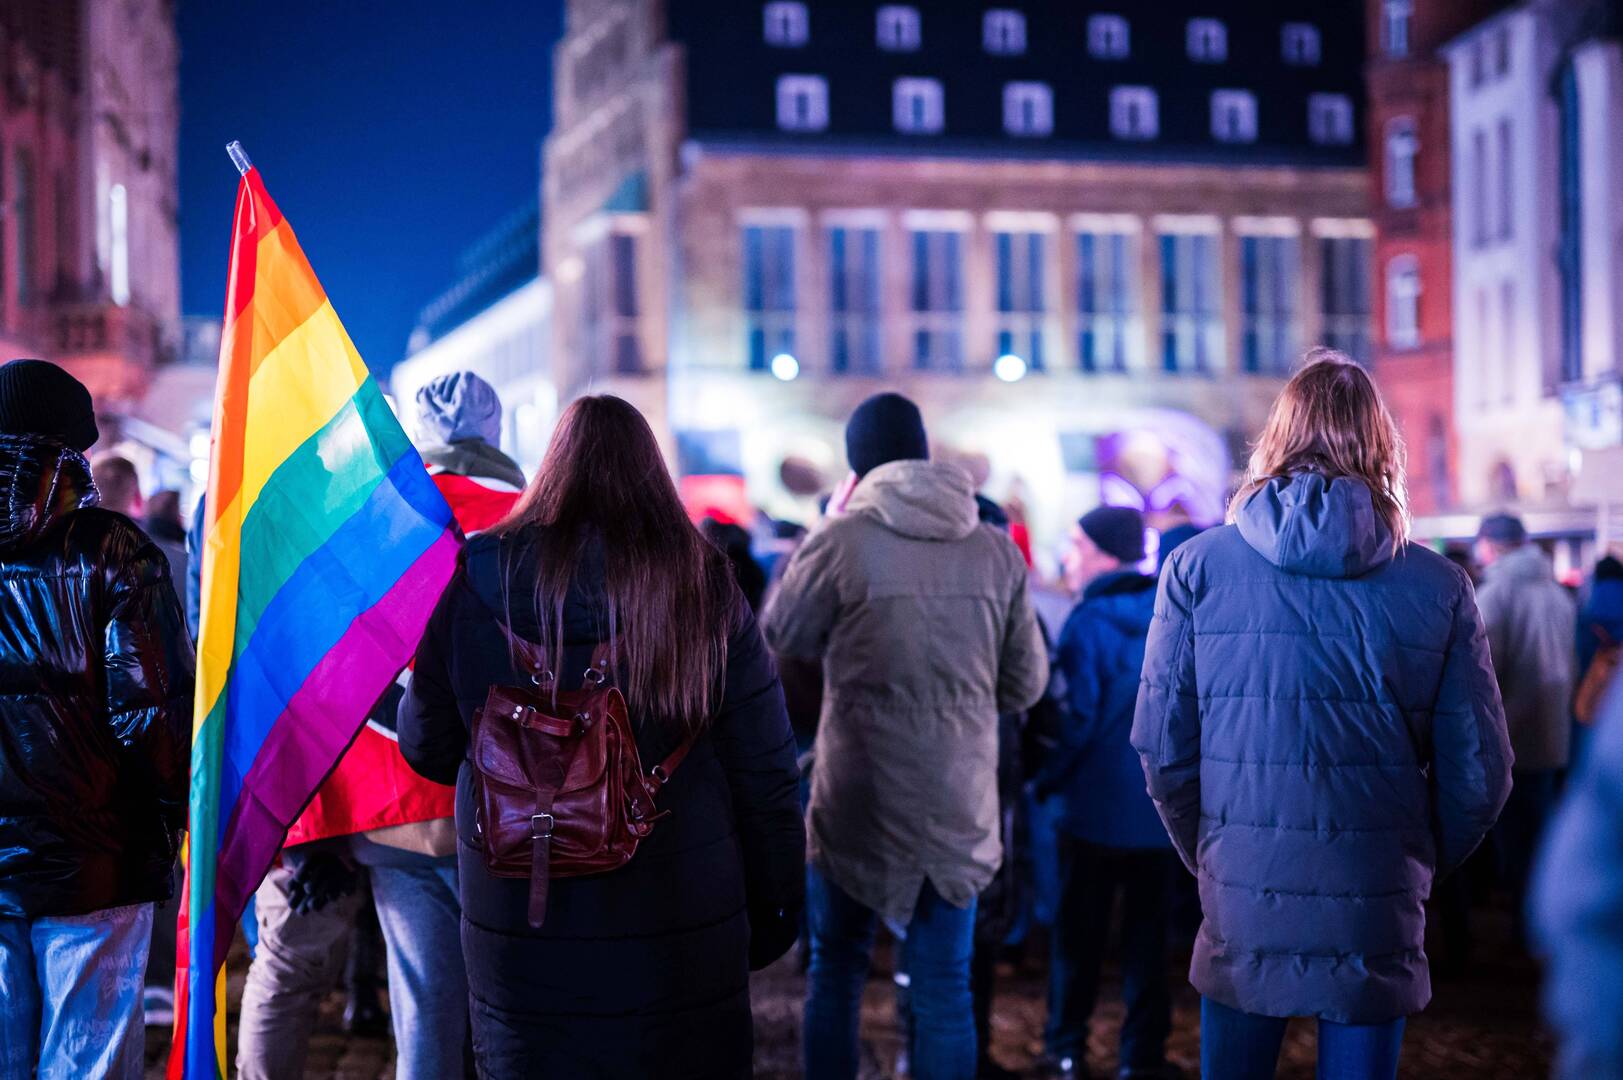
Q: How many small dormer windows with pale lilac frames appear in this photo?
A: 12